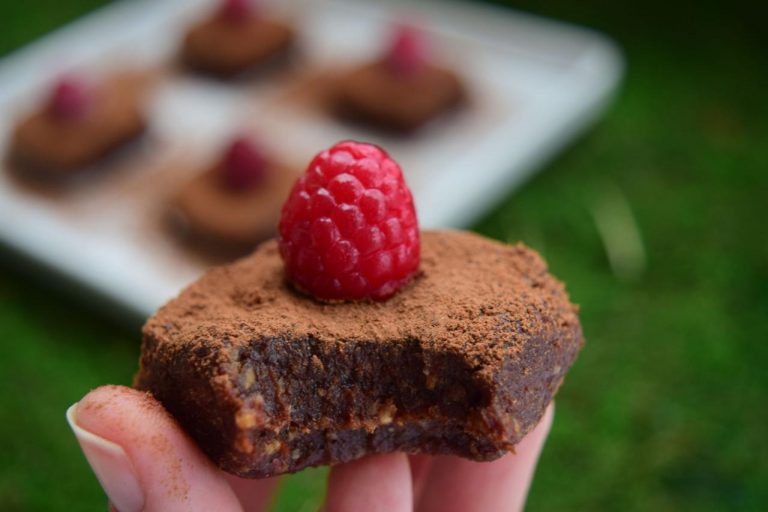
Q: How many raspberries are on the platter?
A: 4